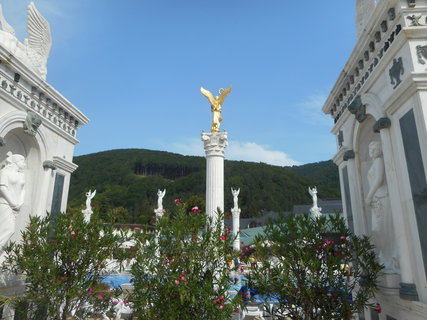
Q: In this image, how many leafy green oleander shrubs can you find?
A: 3